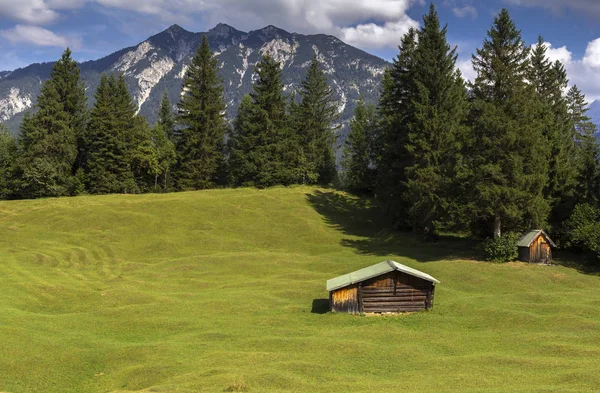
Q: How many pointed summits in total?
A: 3